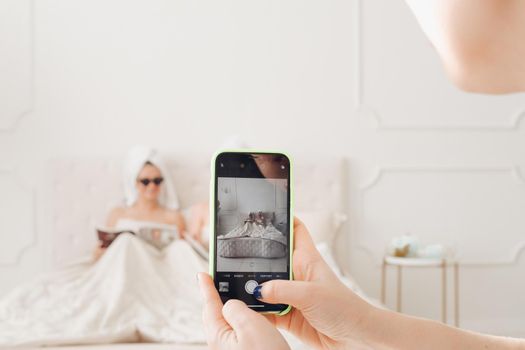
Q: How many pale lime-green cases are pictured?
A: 1